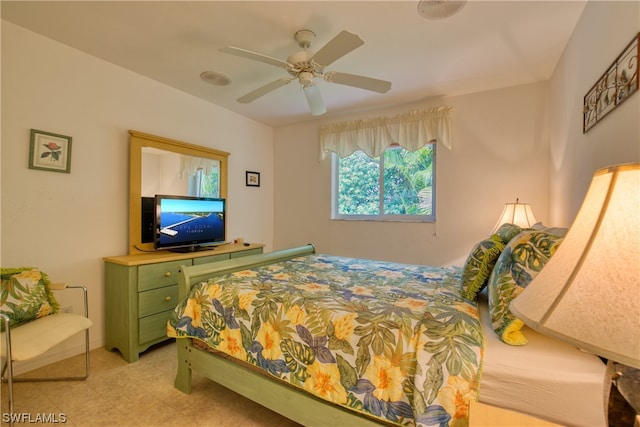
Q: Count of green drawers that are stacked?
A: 3